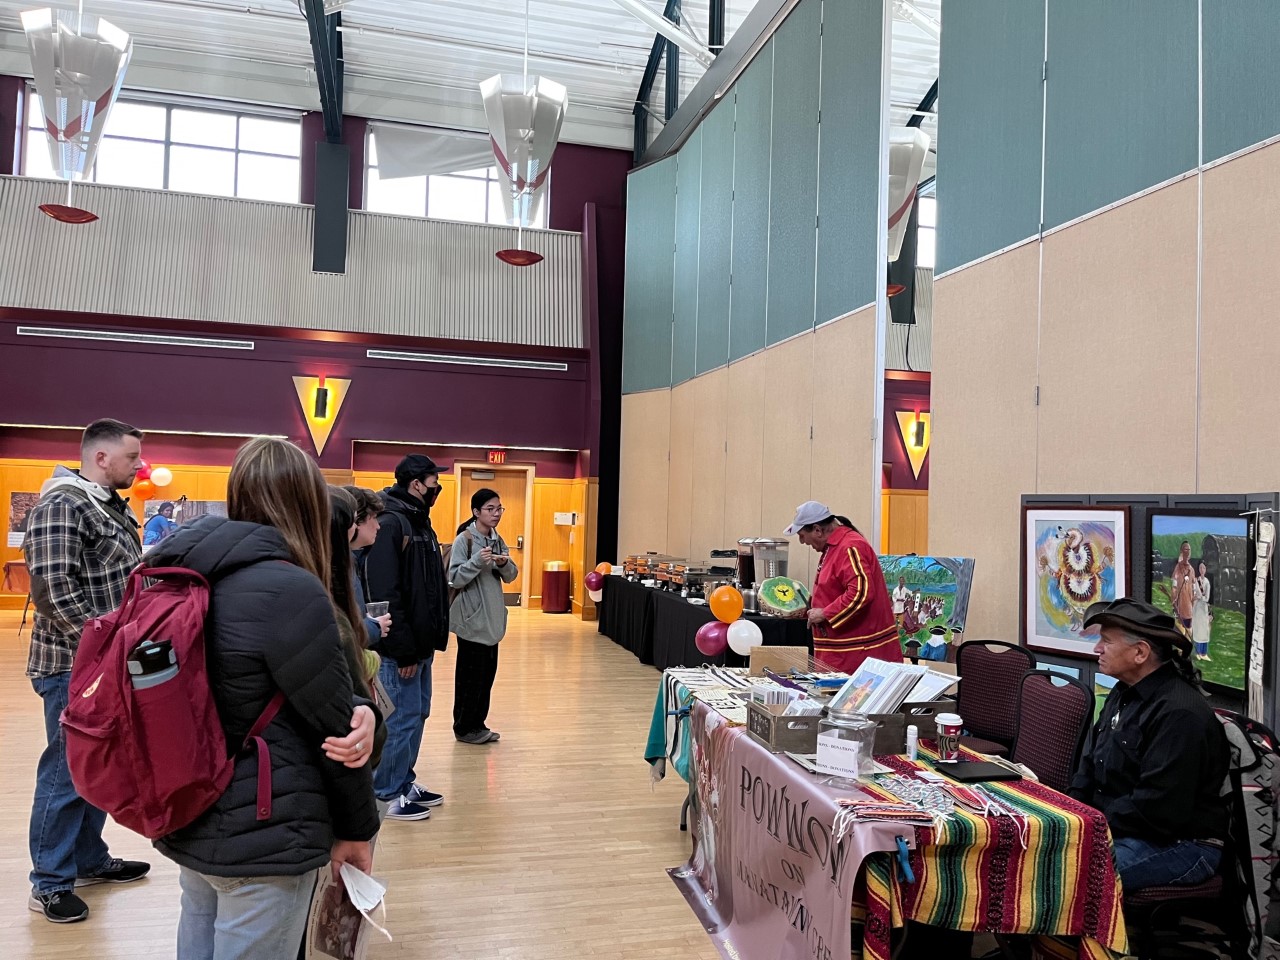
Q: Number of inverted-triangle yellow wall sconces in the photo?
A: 2